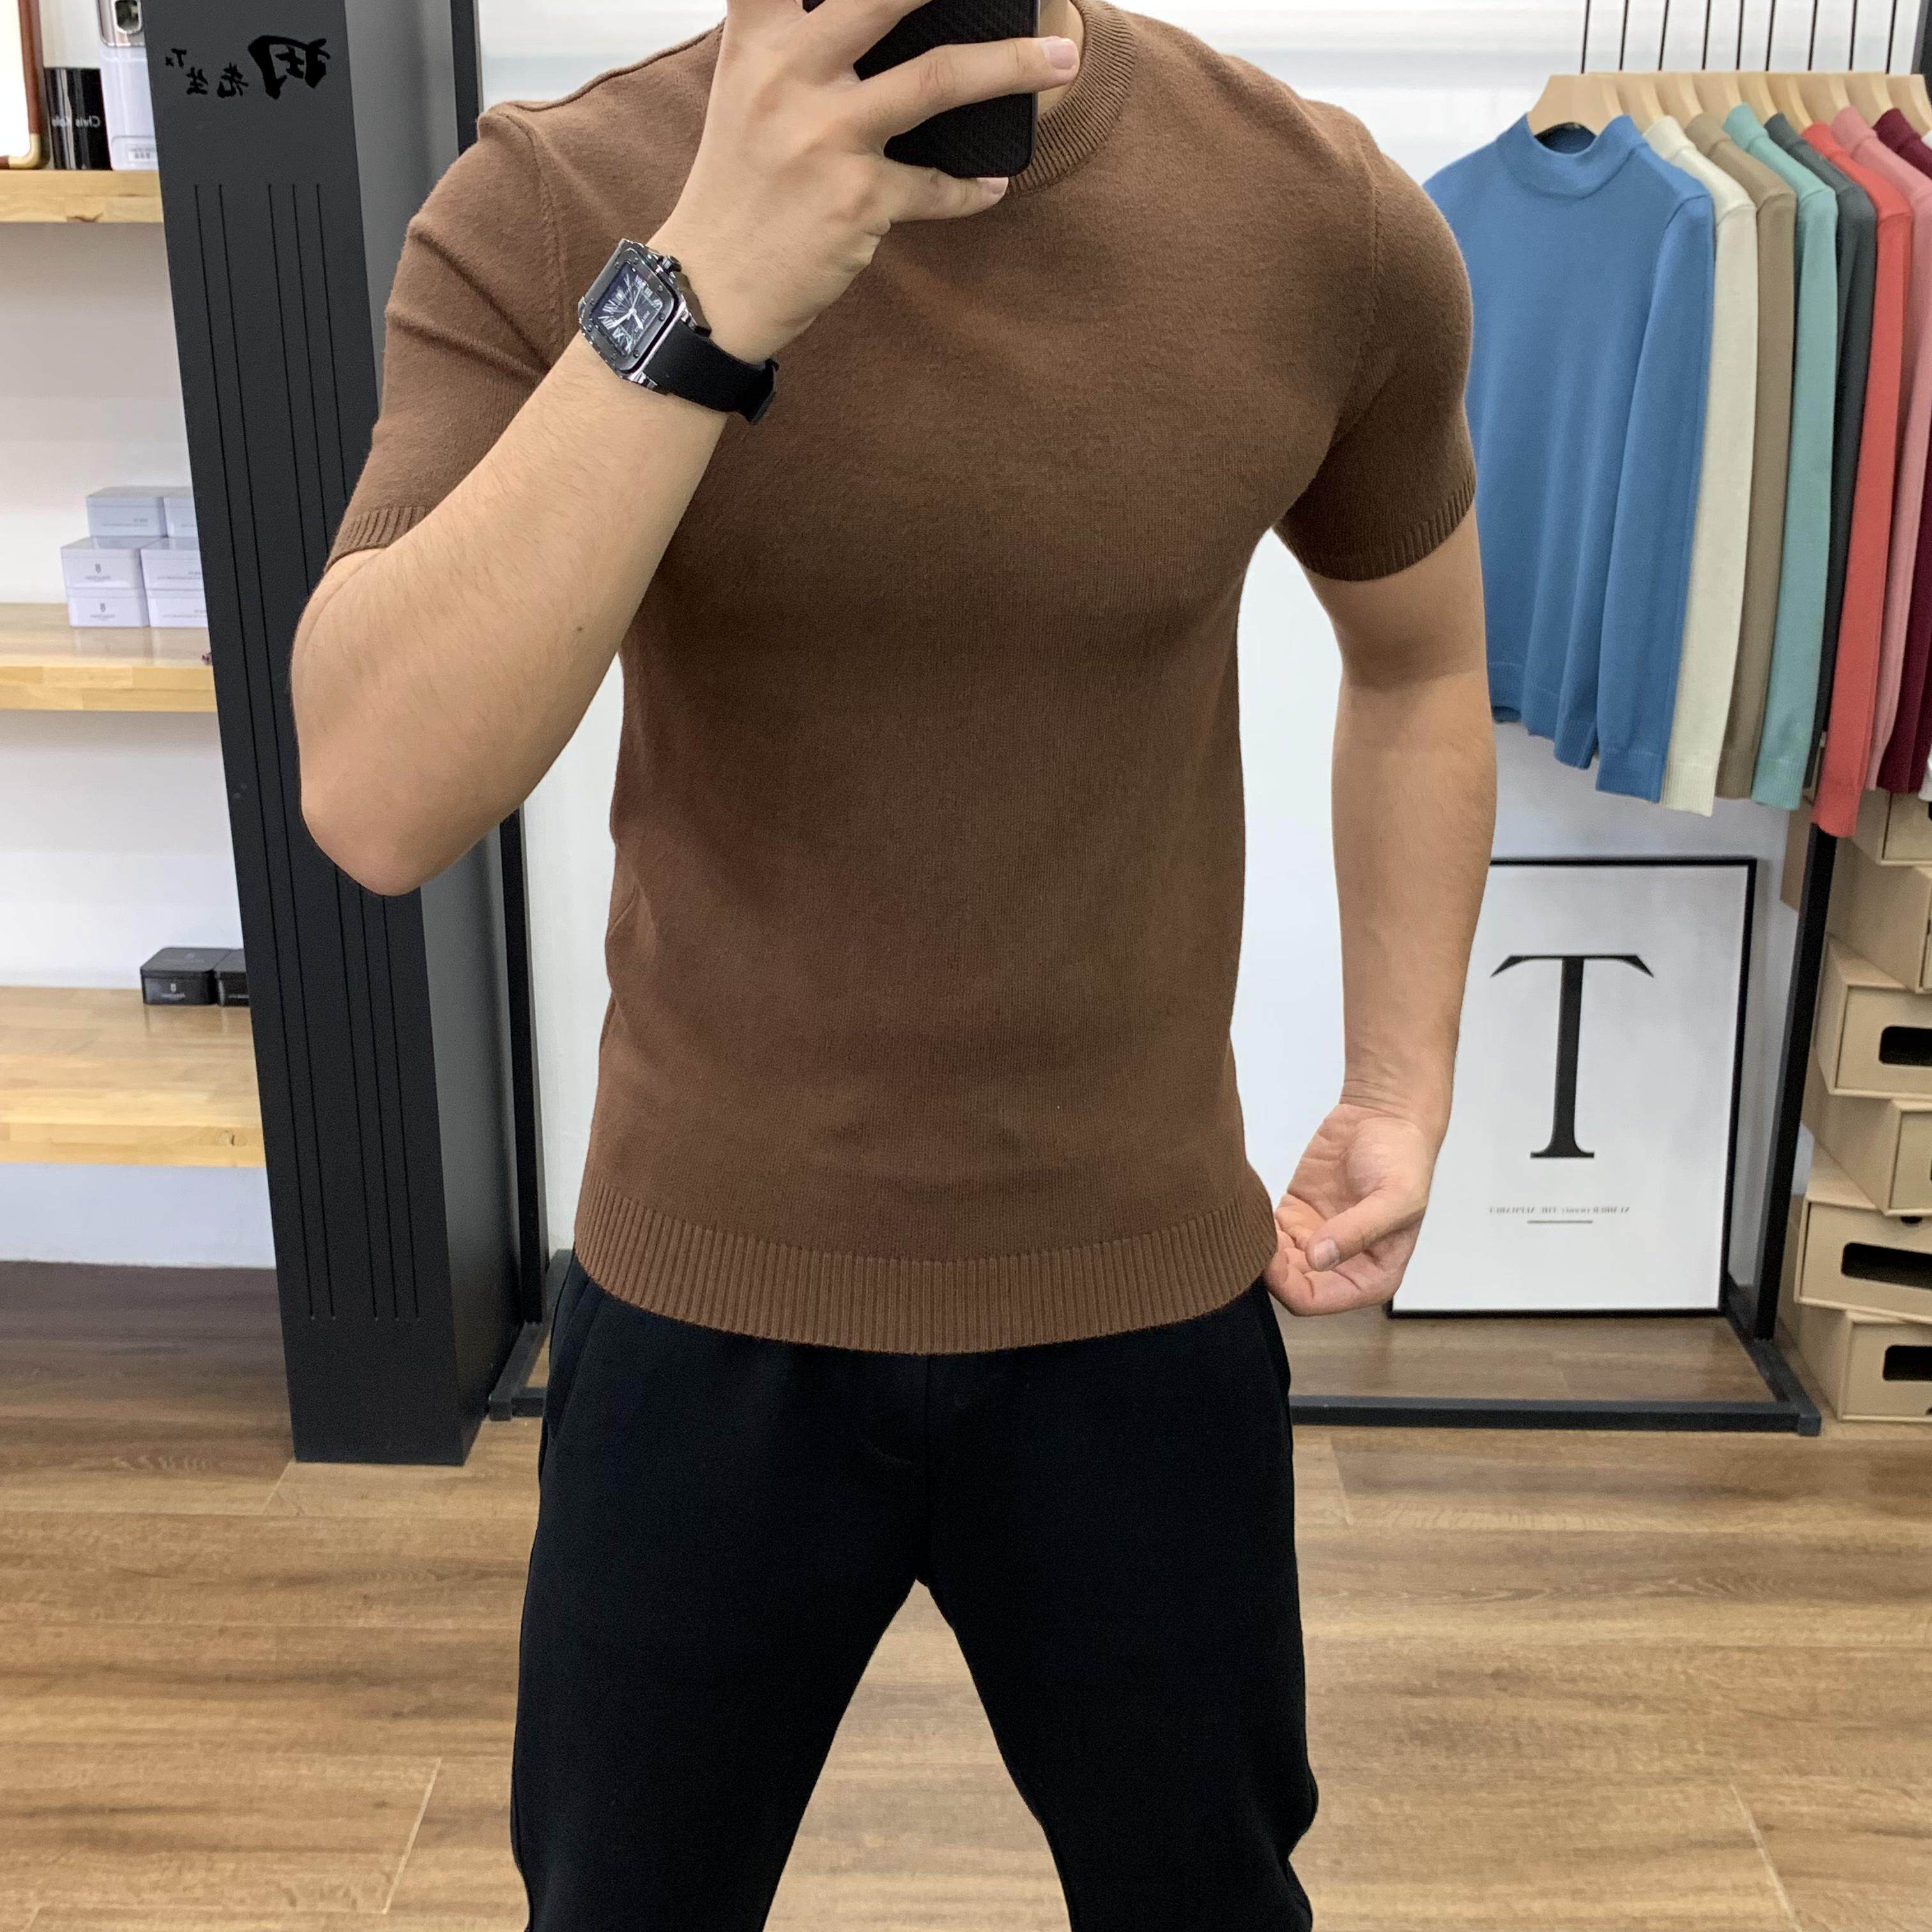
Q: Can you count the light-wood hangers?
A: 9